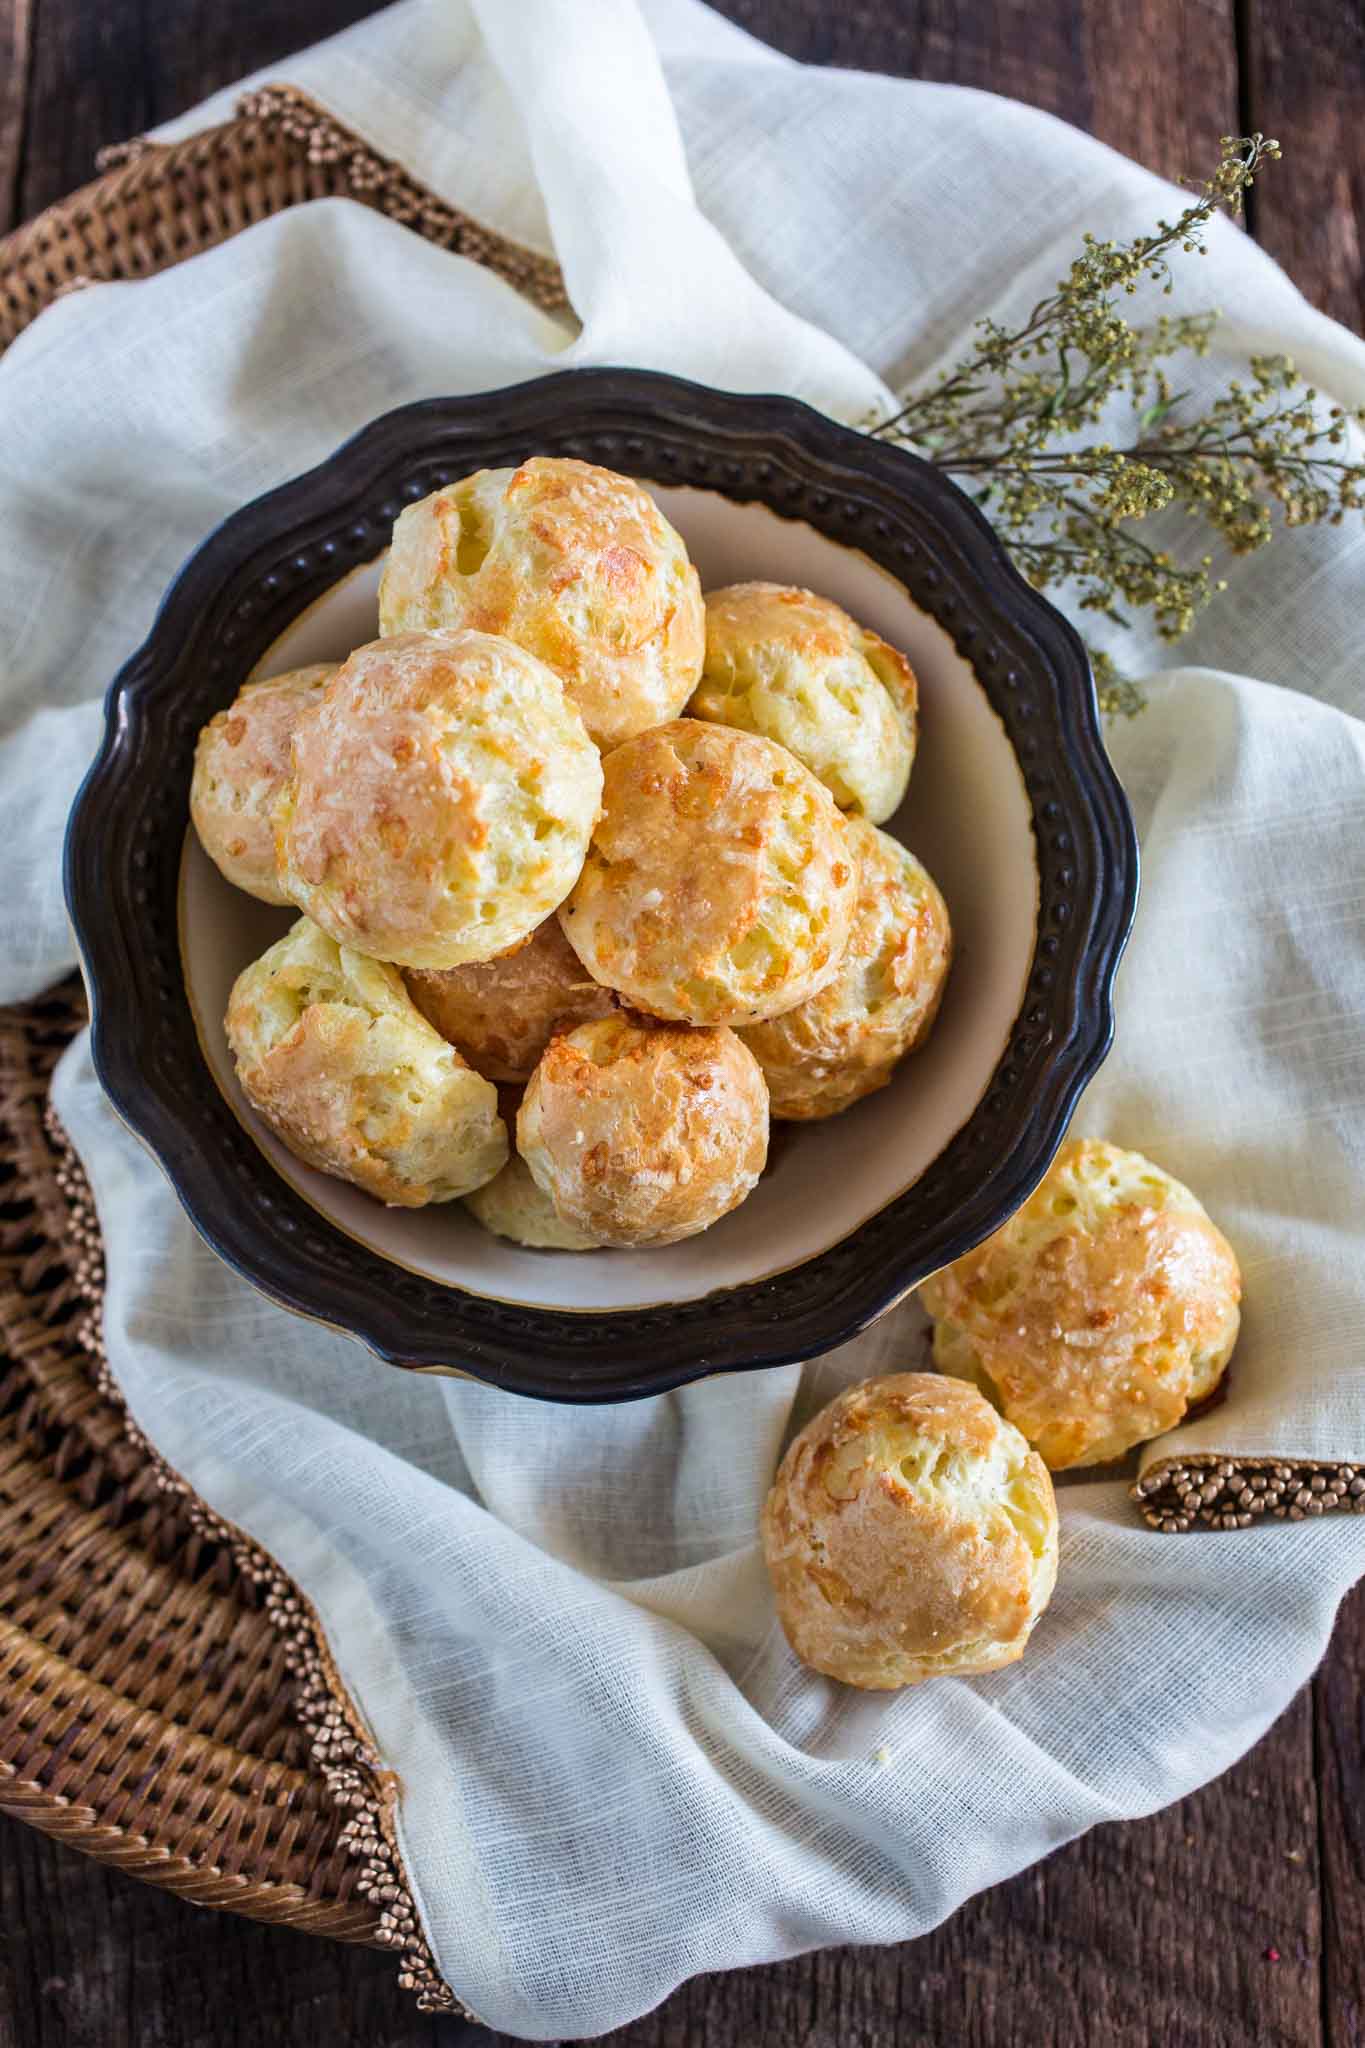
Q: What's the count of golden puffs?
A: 12